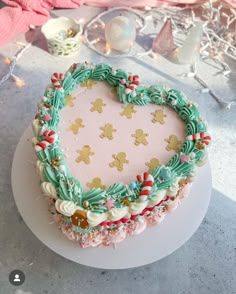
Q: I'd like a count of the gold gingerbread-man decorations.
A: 13